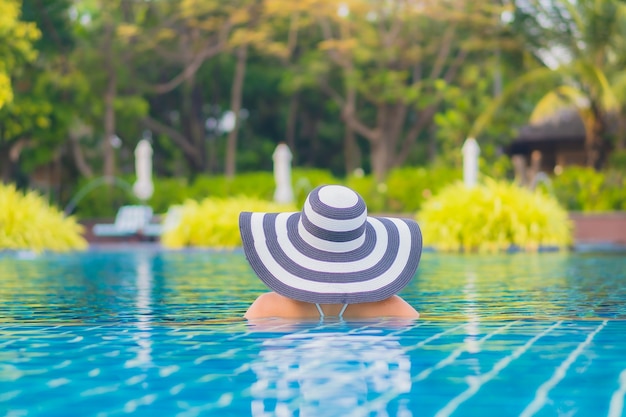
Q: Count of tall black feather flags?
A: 0